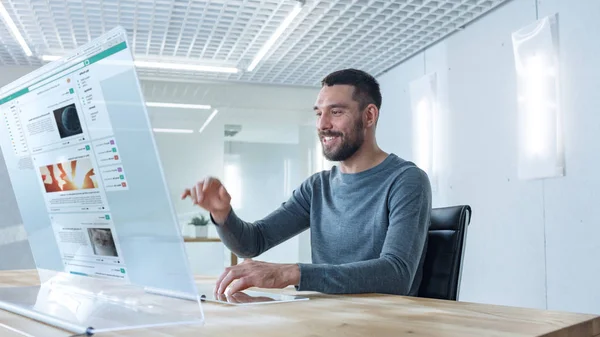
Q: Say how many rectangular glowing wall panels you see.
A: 2